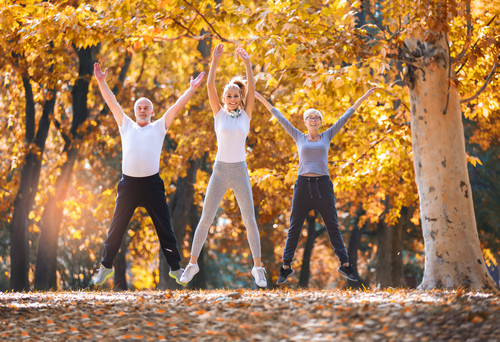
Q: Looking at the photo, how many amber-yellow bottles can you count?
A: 0